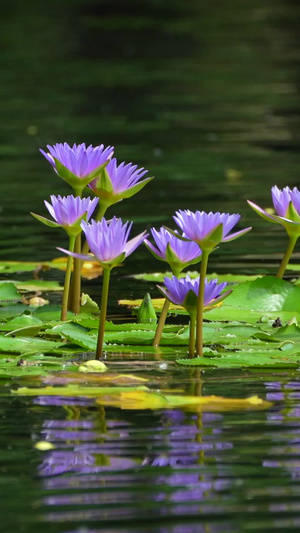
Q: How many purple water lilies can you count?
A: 8